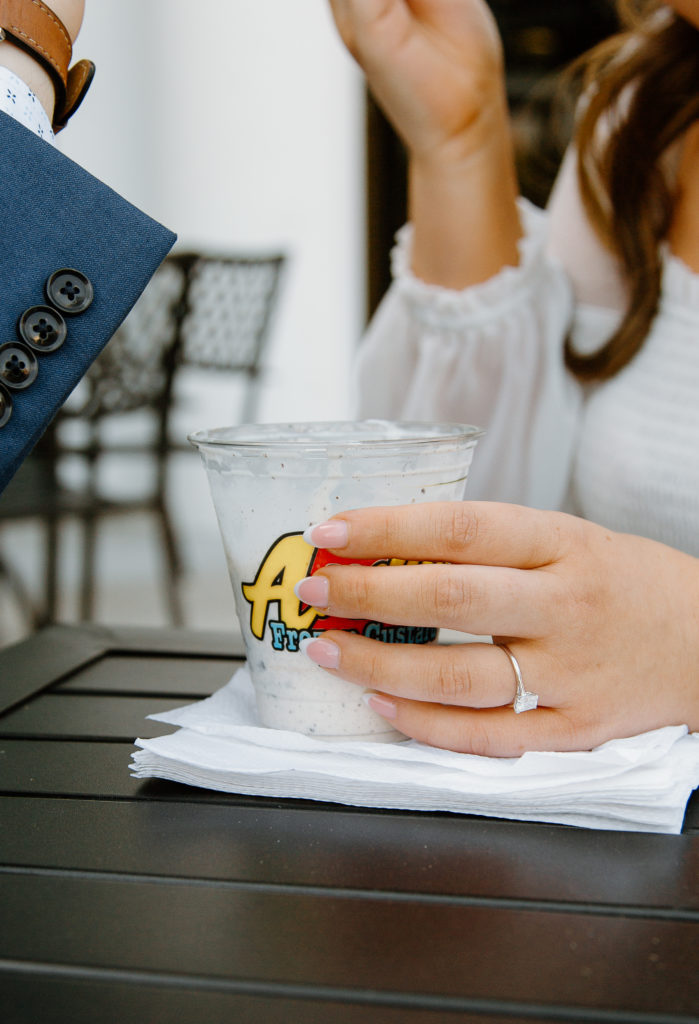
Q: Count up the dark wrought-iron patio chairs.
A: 2